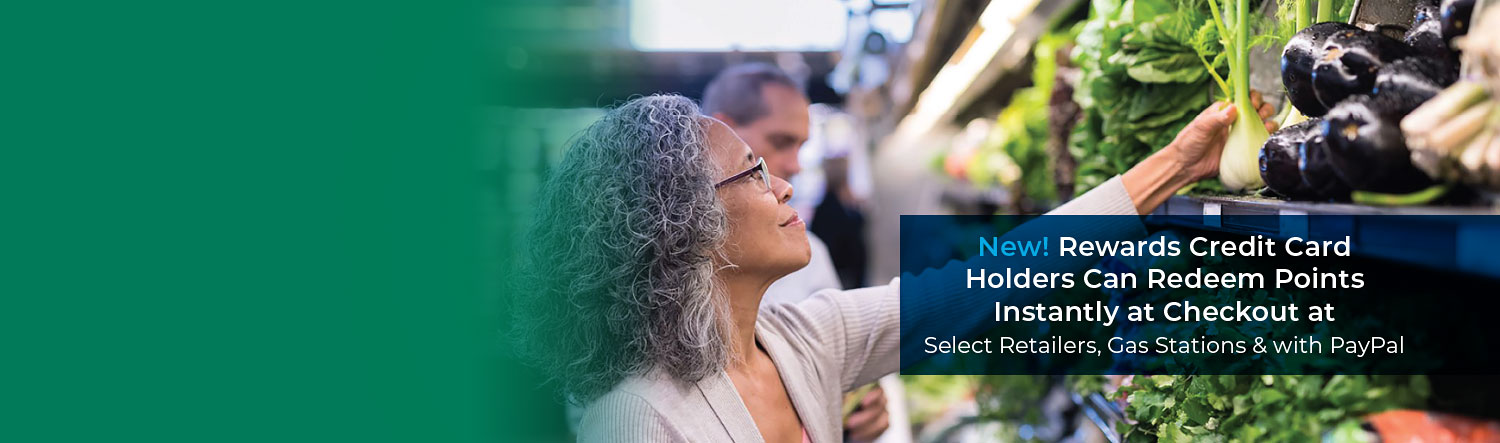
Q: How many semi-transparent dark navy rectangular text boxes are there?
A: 1